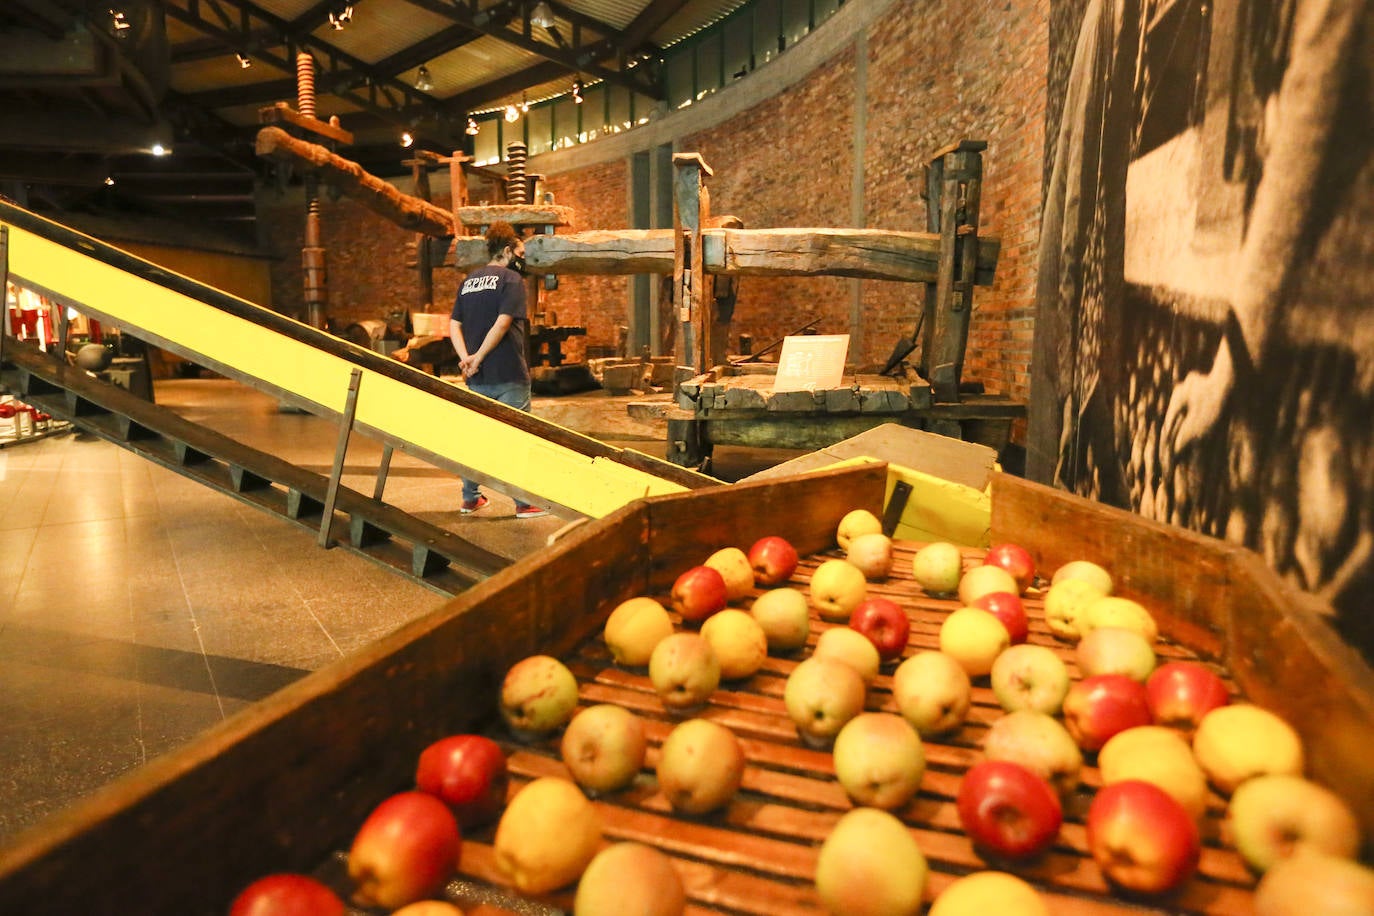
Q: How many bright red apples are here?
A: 12